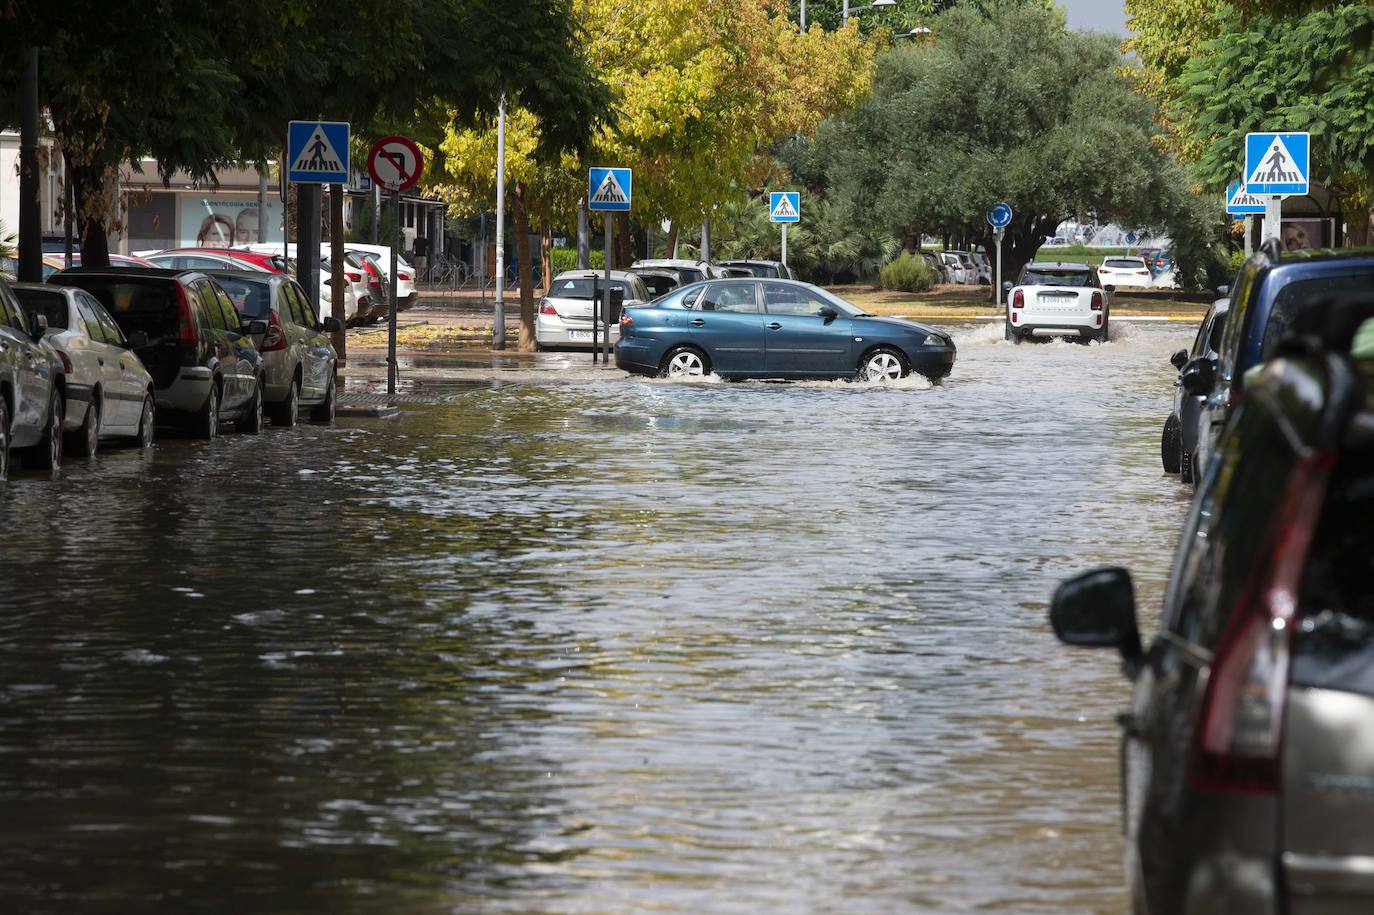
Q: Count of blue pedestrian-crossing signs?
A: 5